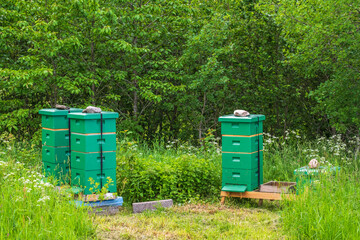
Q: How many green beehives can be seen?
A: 4